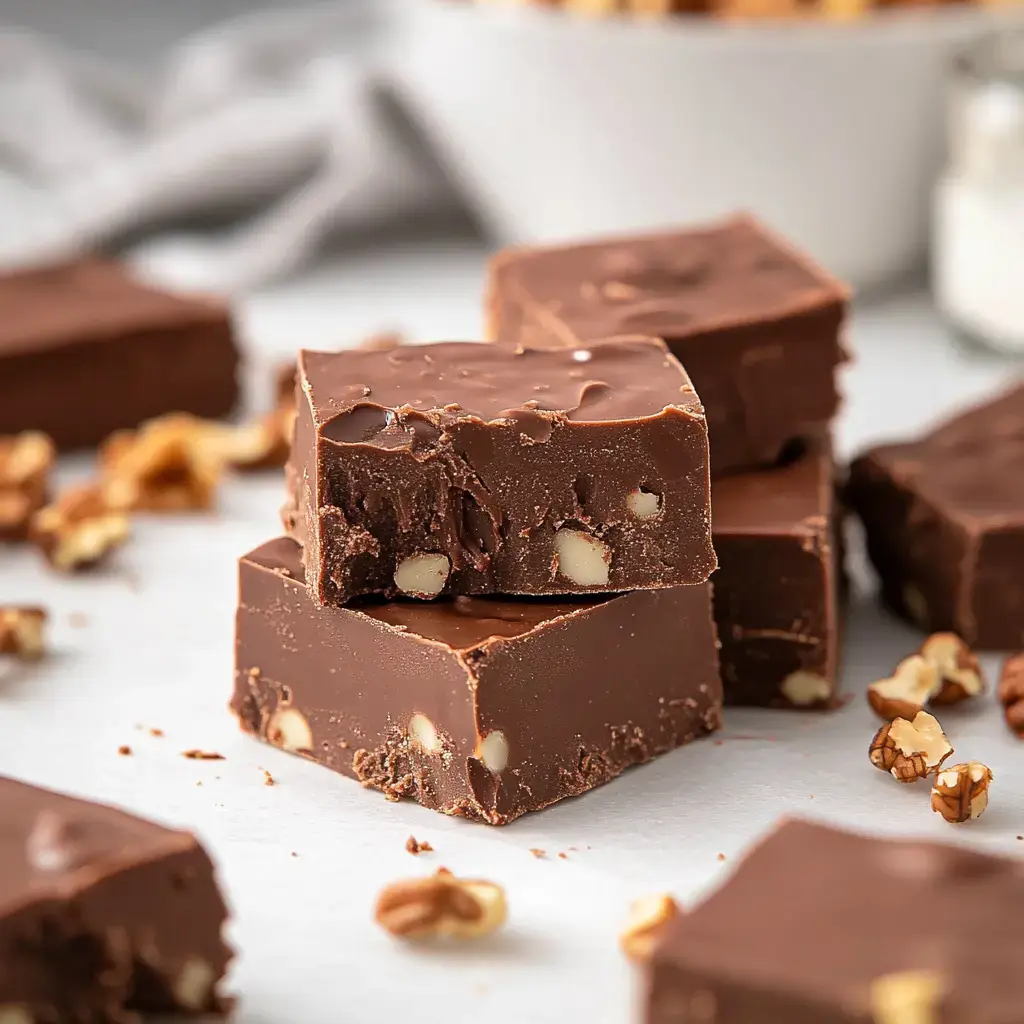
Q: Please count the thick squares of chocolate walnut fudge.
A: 8